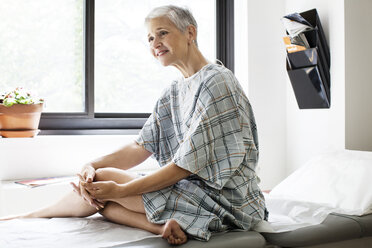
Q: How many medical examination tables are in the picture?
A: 1